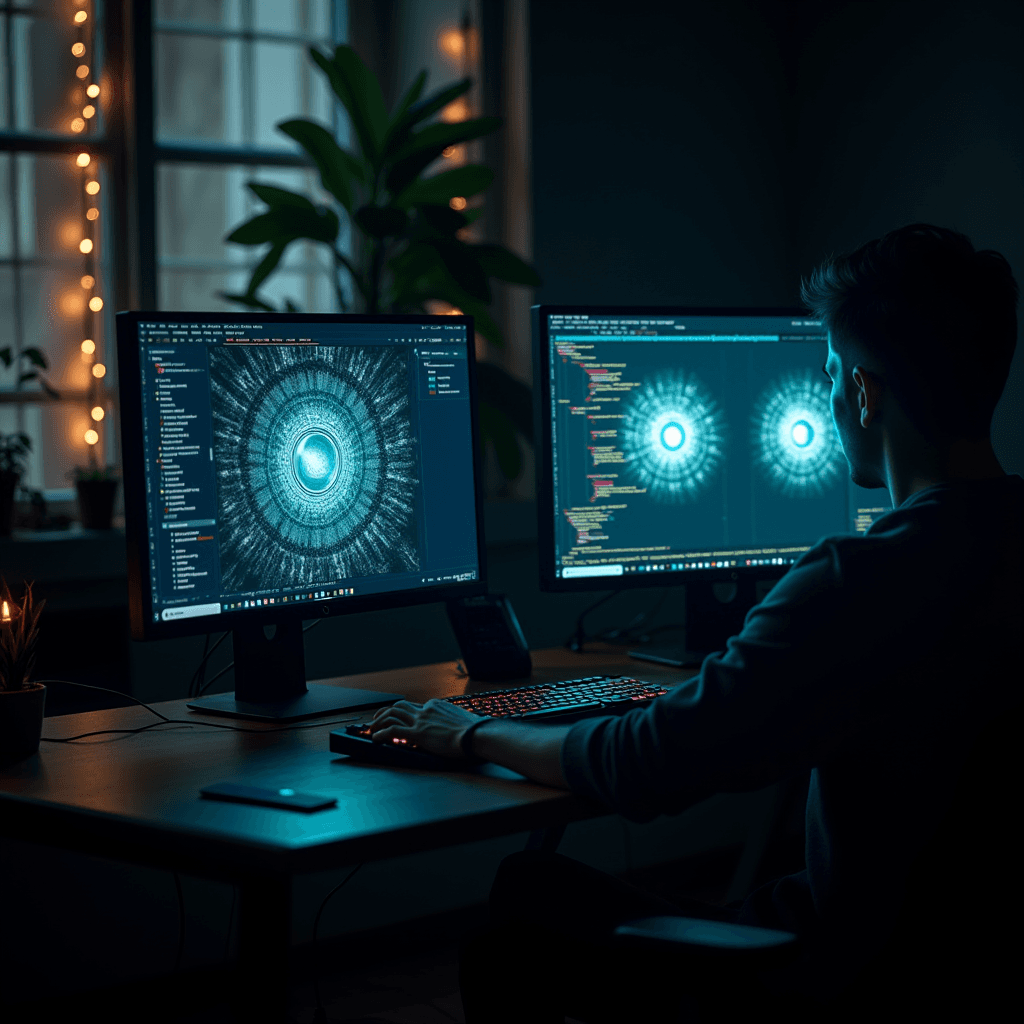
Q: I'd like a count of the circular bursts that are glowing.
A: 3